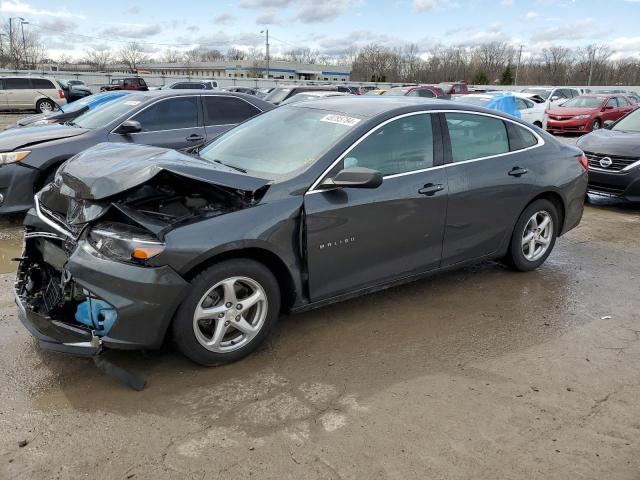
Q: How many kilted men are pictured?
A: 0